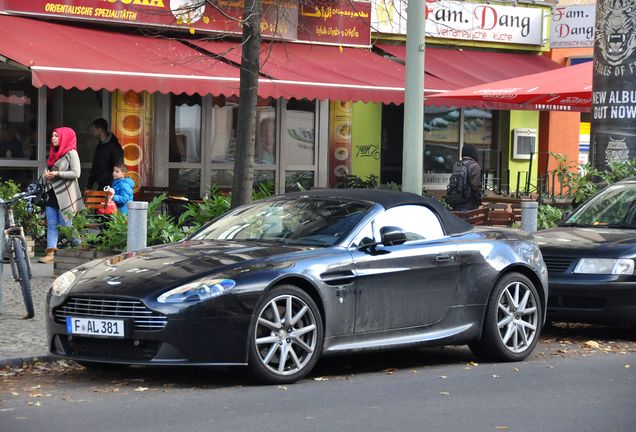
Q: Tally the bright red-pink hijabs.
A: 1